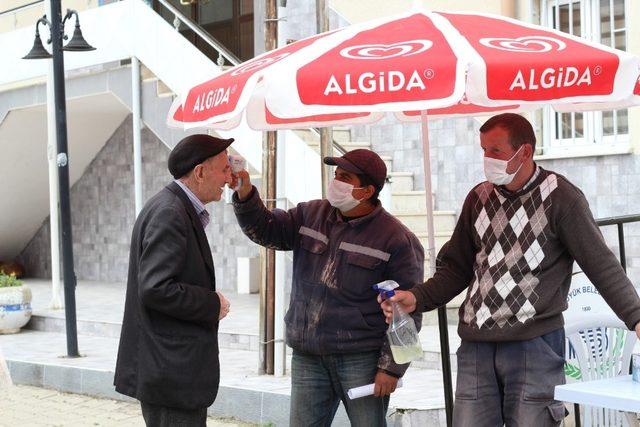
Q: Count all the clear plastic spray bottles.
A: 1